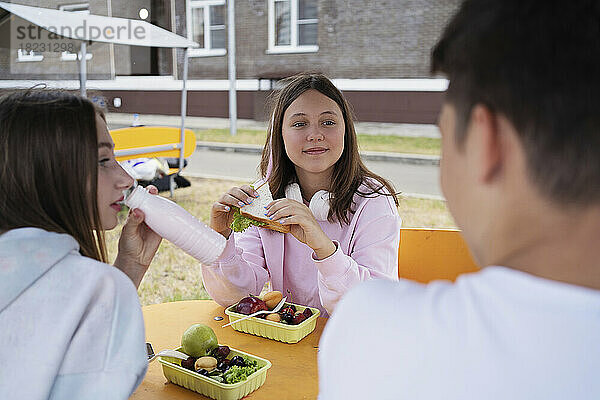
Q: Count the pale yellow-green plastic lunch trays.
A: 2